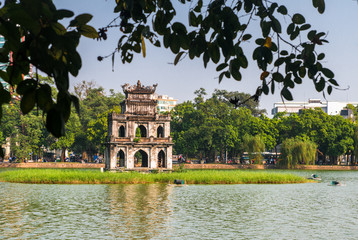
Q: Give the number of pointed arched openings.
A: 6